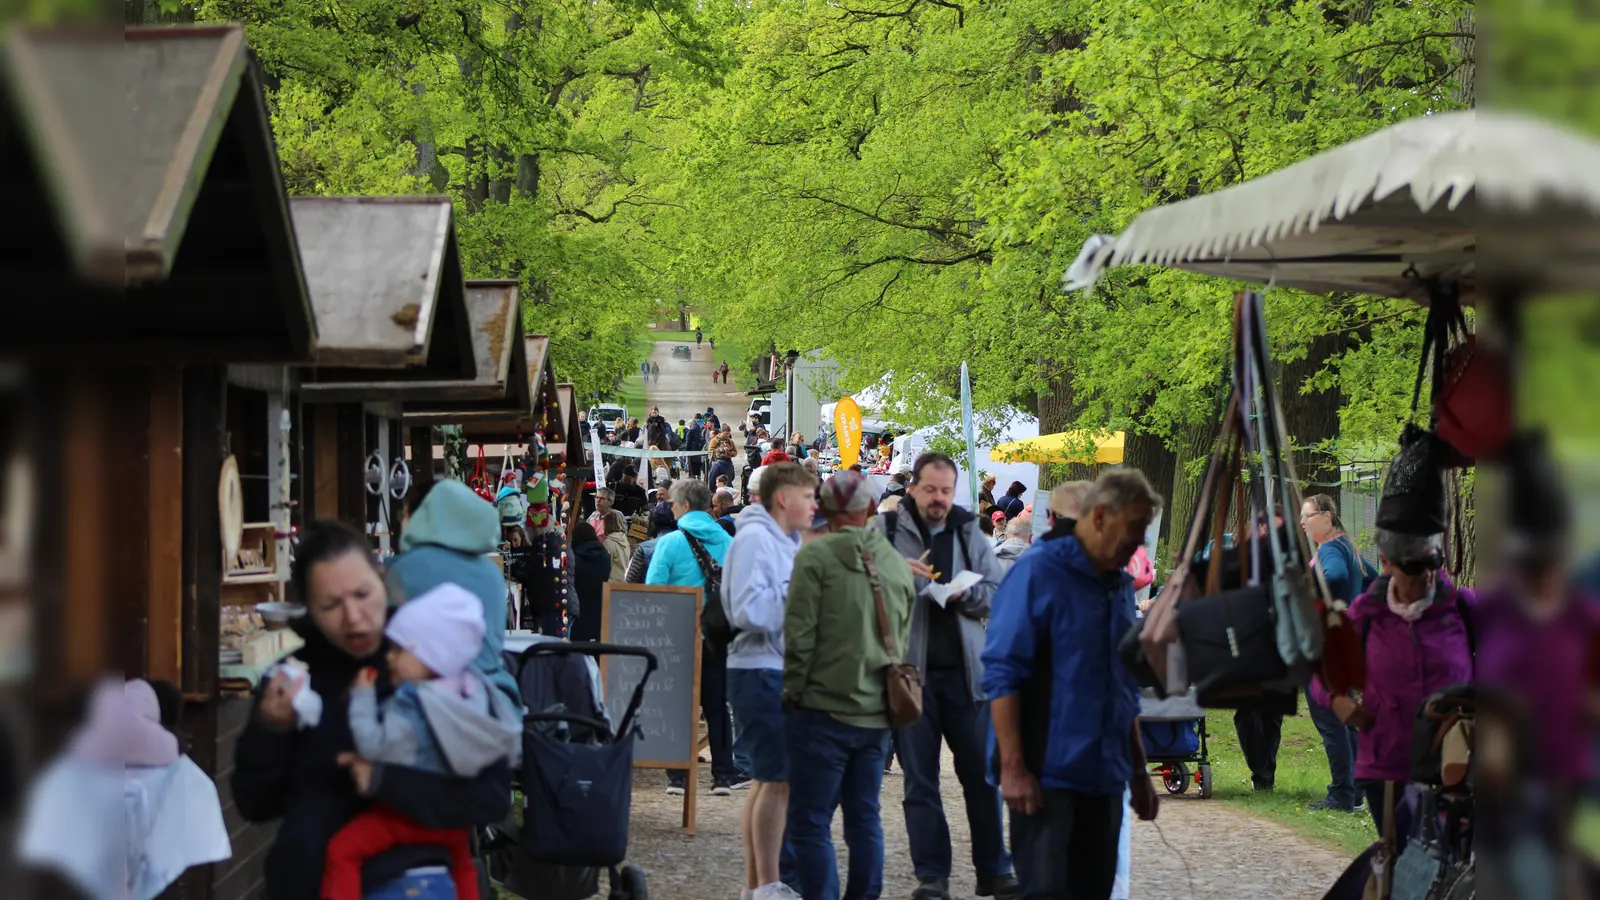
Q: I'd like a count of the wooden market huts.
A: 5